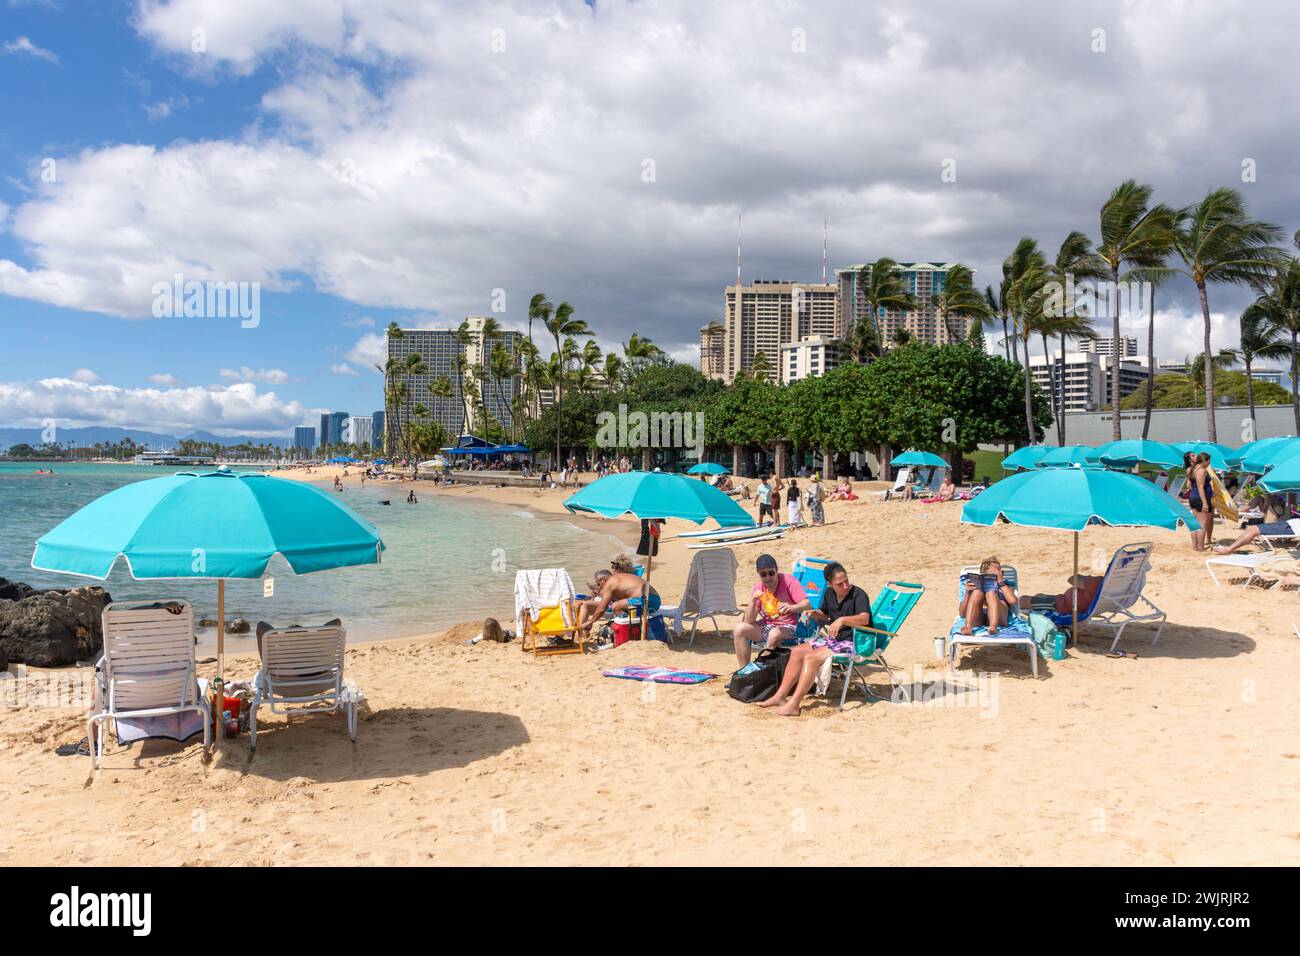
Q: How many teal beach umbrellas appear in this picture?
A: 11